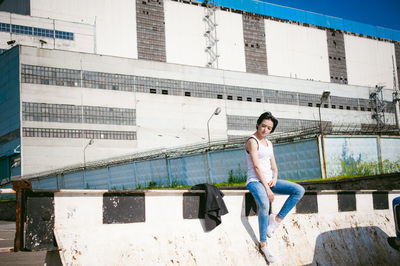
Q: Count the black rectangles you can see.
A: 7